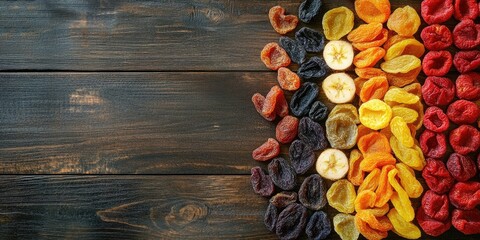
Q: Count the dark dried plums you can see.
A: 15